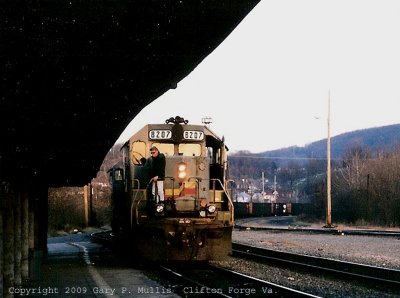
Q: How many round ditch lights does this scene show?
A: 2